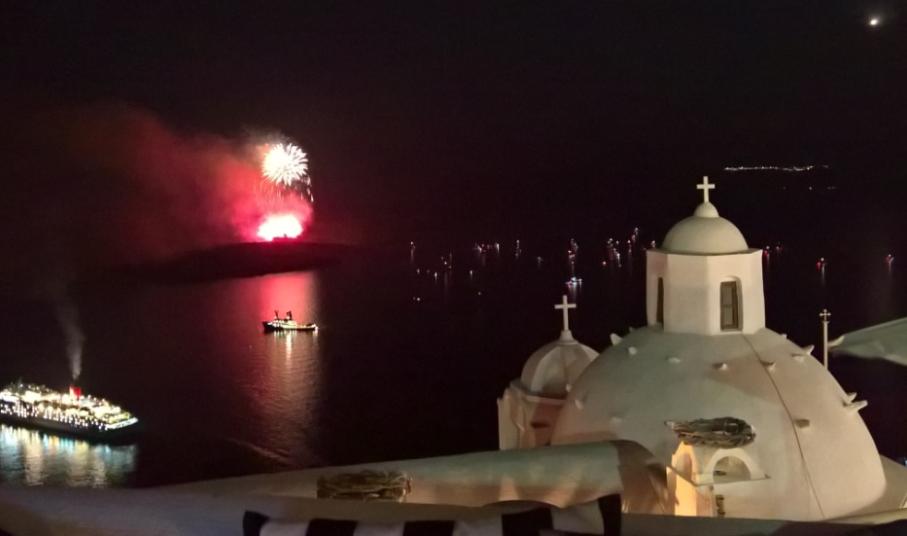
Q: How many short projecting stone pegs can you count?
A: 15